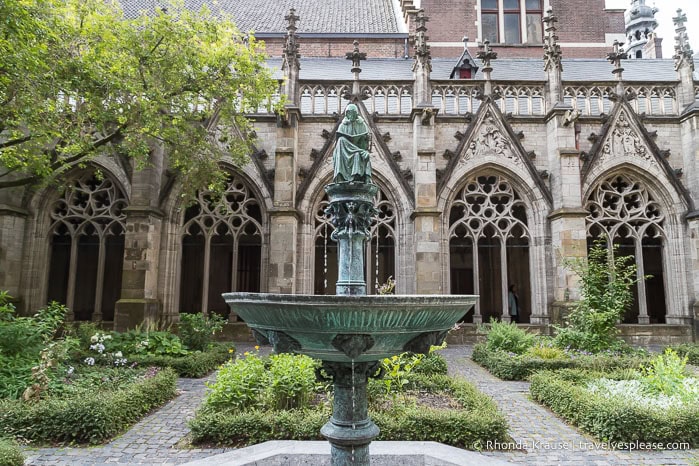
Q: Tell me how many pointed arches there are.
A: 5